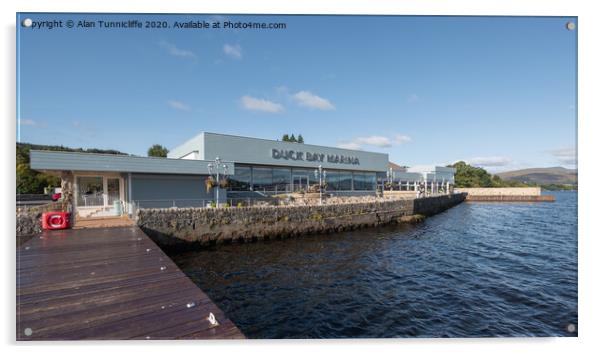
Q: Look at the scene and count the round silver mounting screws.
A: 4